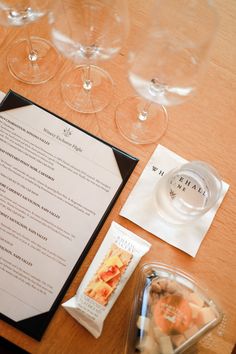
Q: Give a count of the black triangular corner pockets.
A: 3